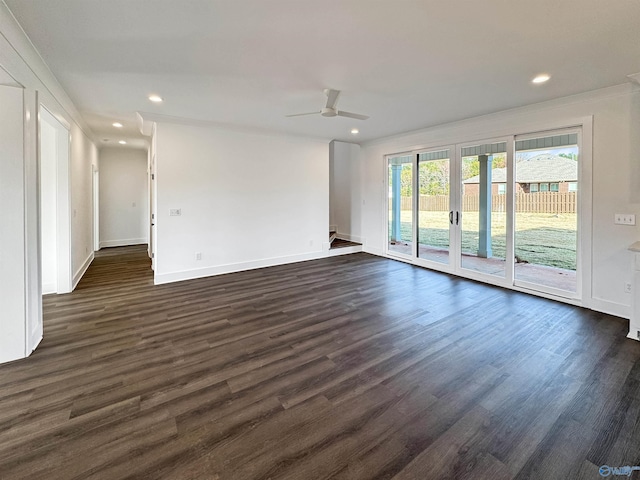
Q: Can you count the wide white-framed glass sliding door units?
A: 1